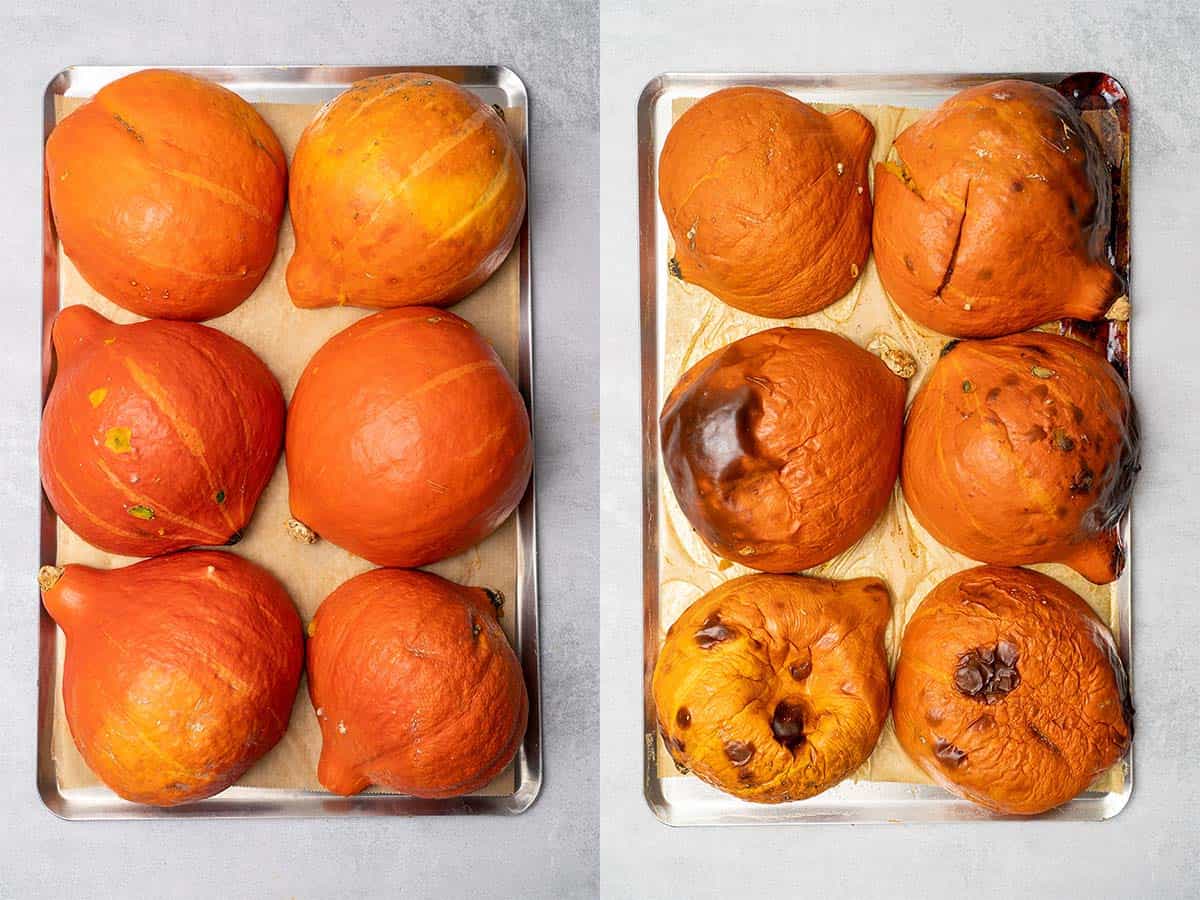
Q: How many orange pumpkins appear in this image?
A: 12